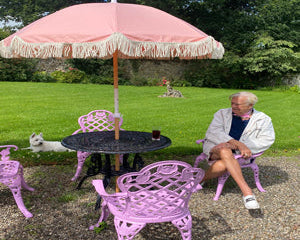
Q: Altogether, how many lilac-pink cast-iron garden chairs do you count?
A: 4